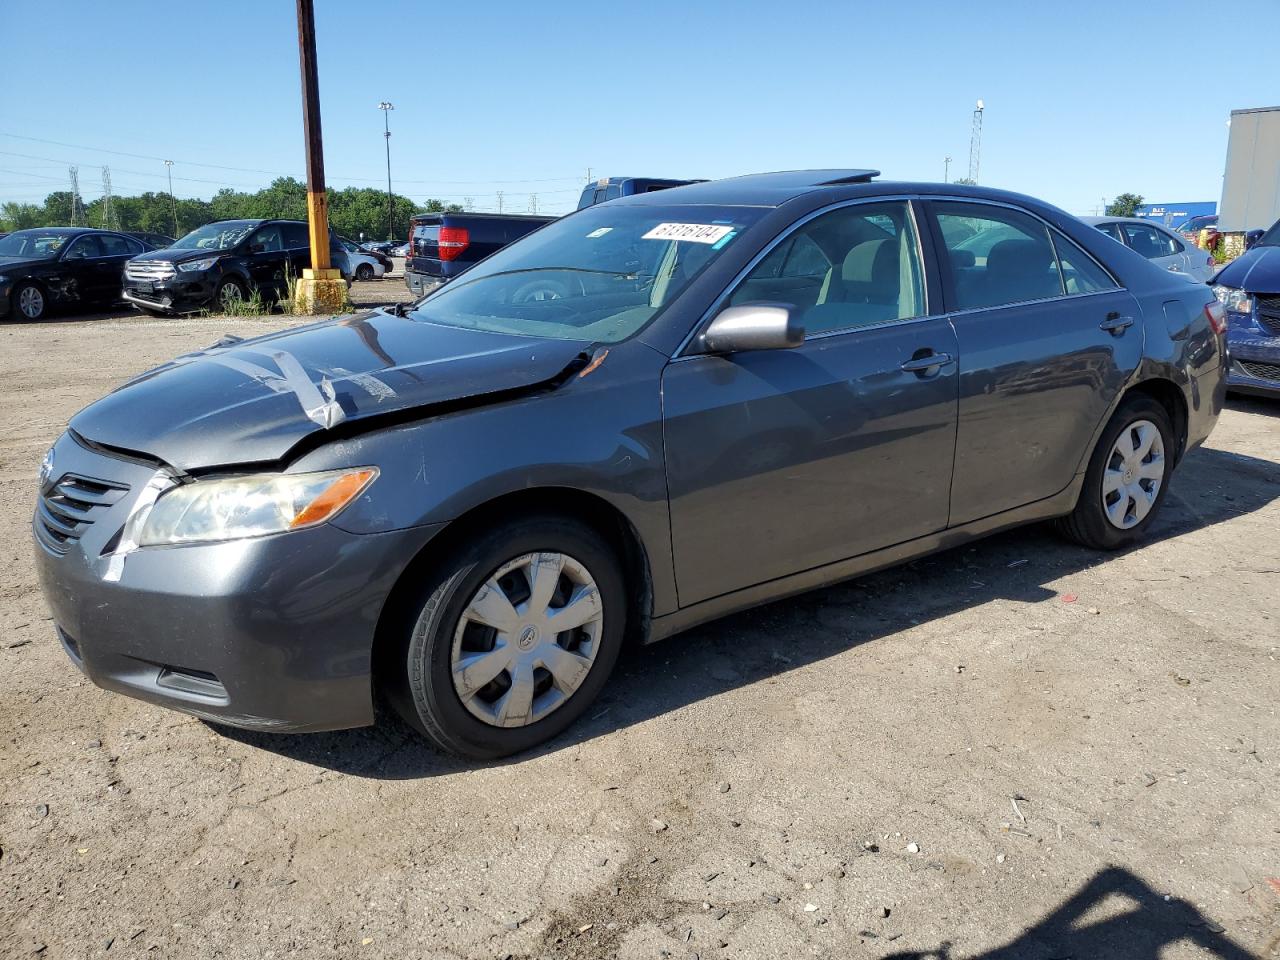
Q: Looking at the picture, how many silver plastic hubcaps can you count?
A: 2